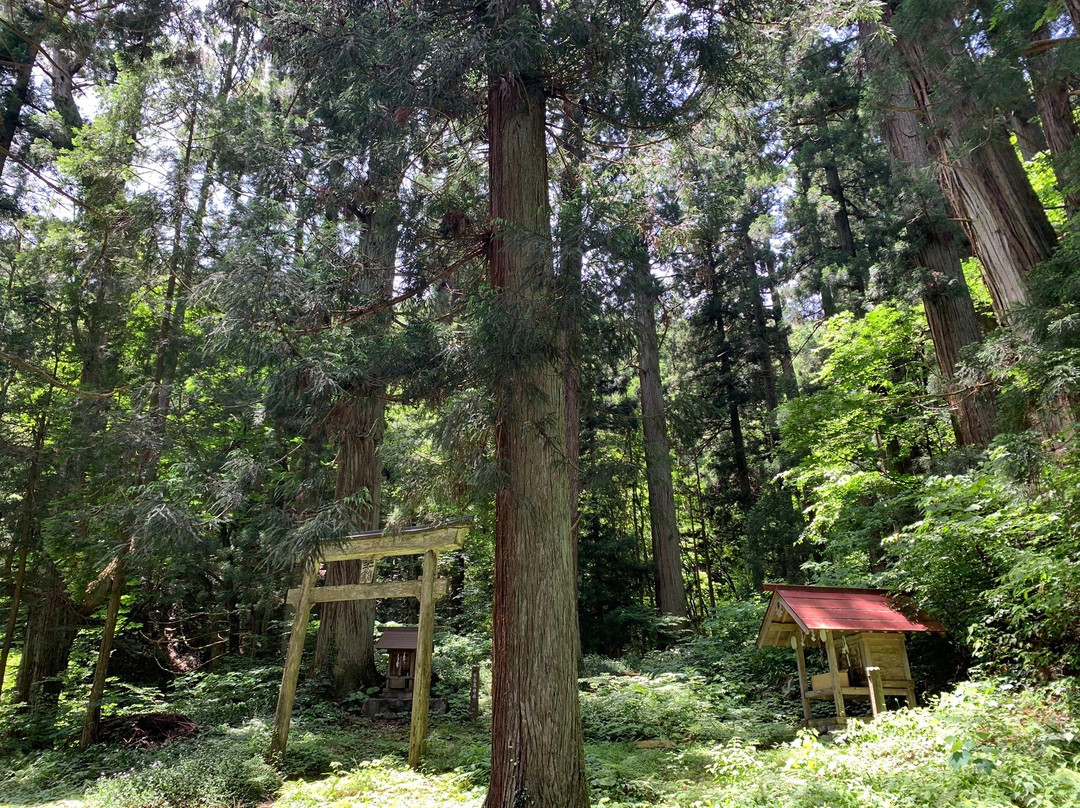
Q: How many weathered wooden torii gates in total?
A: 1